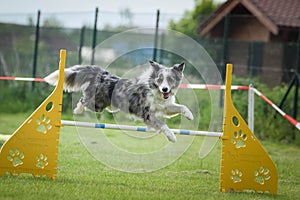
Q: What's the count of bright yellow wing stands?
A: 2